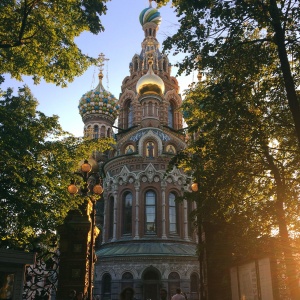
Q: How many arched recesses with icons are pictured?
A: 3